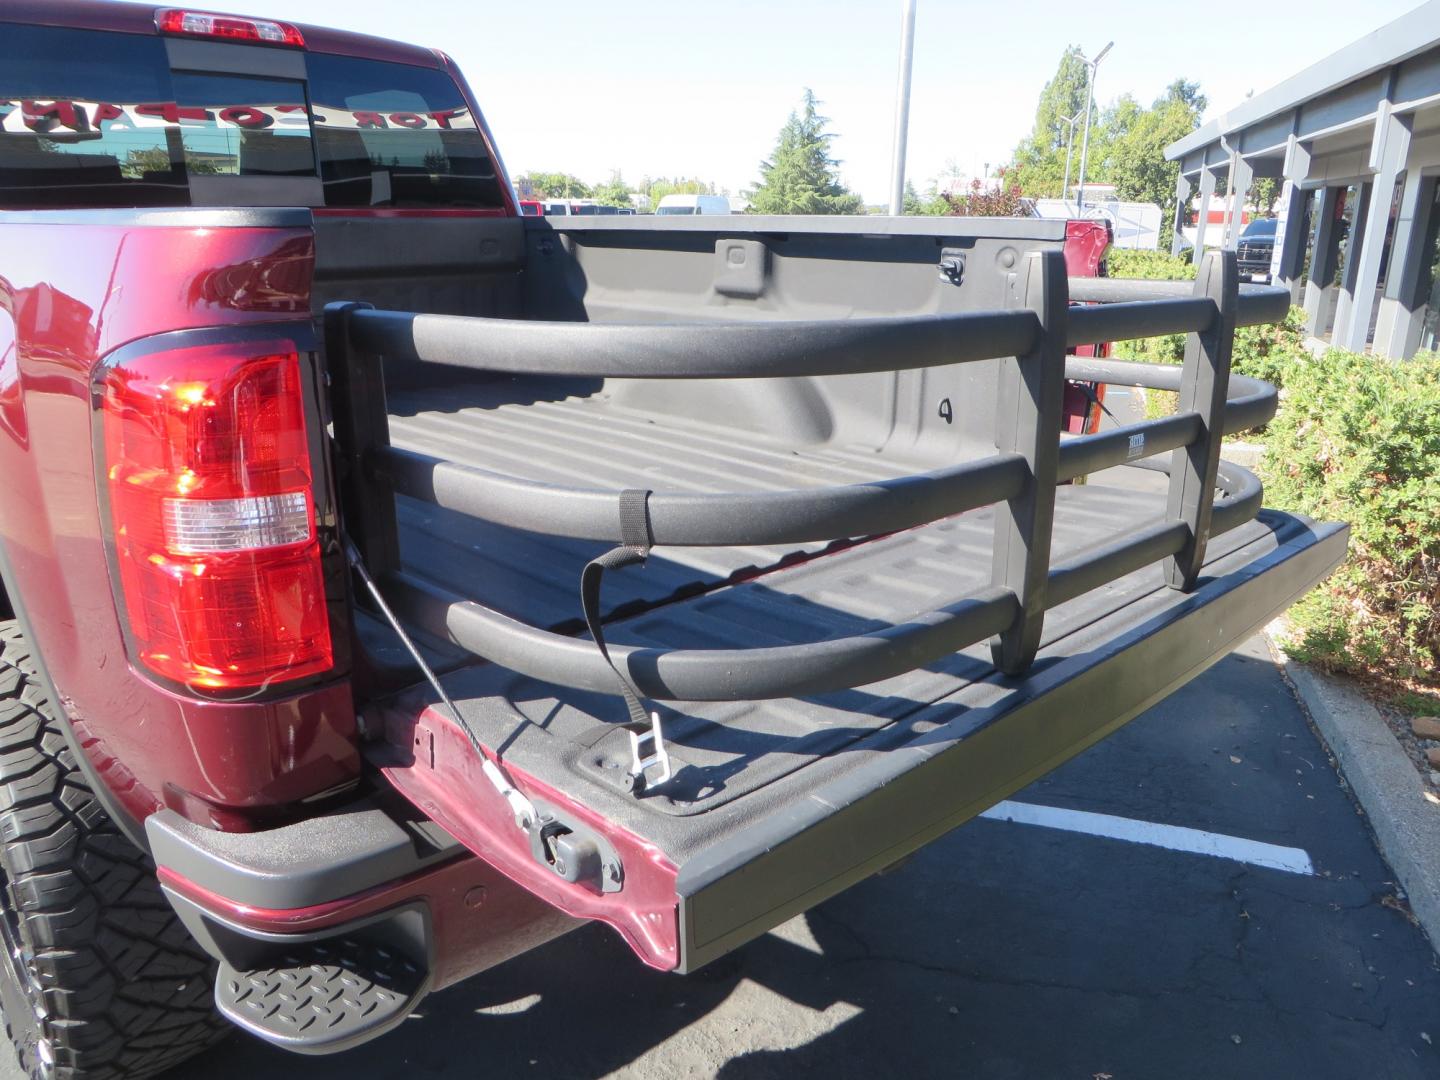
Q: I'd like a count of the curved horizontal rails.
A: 3